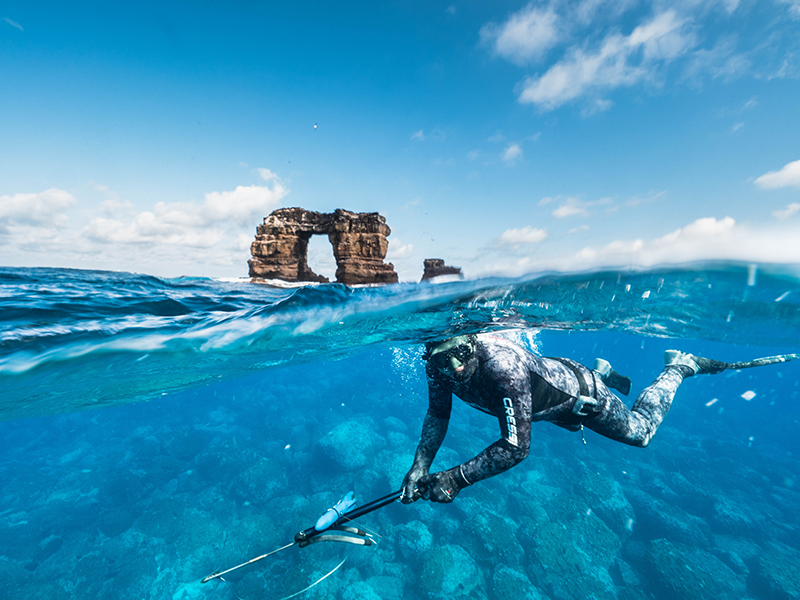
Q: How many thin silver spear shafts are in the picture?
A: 1